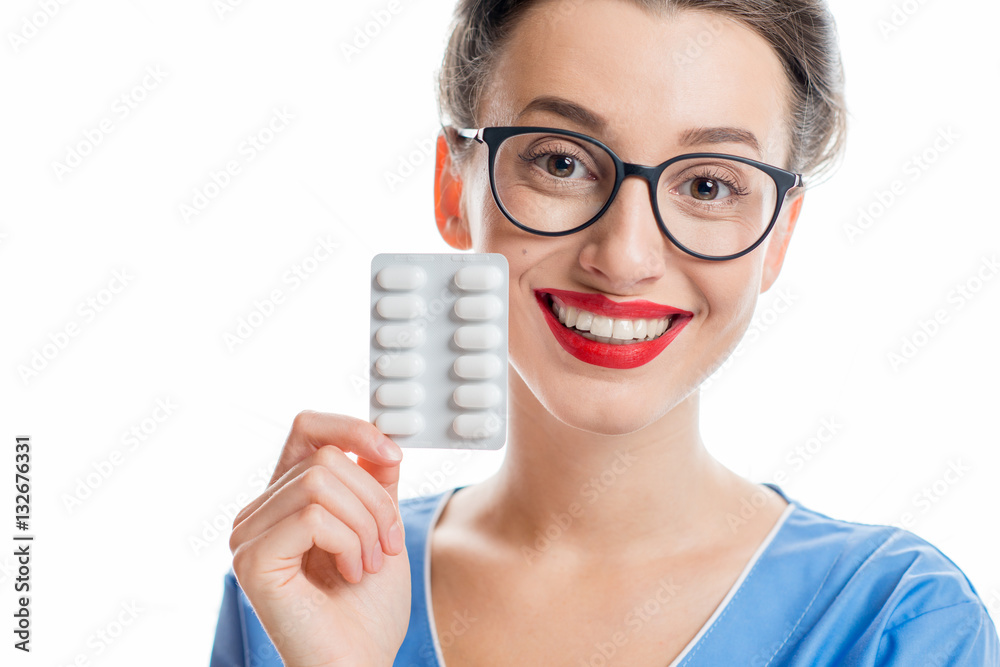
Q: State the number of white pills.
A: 12